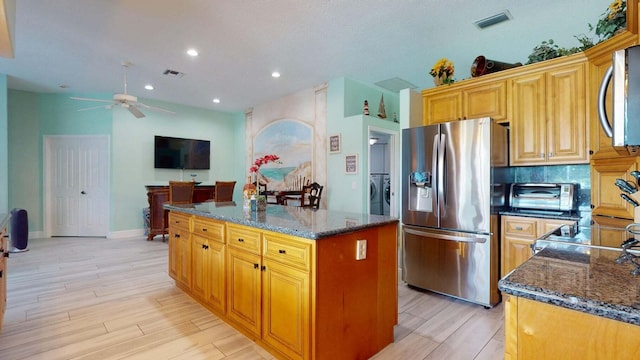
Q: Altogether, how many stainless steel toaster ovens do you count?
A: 1